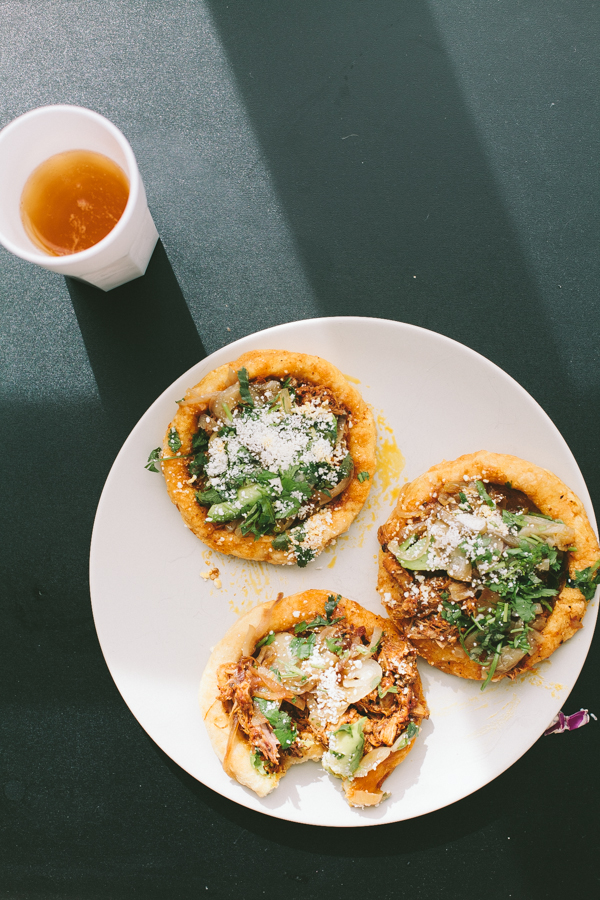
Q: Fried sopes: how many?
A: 3